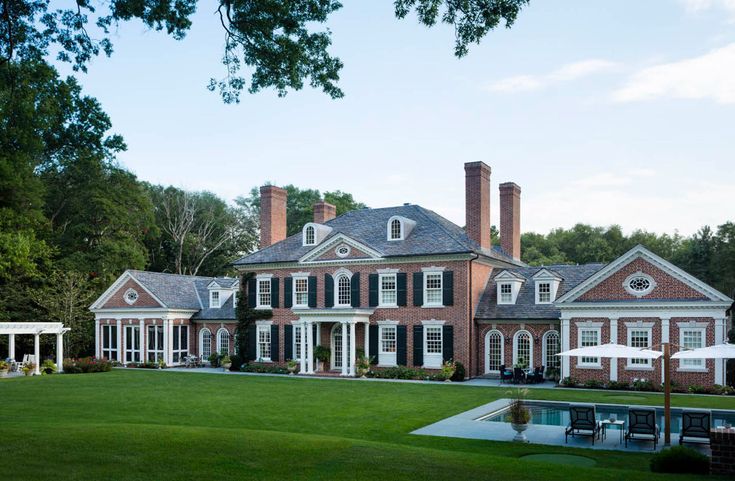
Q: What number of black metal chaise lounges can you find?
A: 3